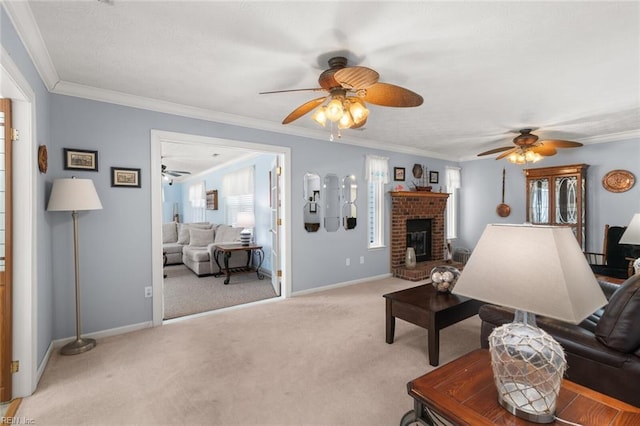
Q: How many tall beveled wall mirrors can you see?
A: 3